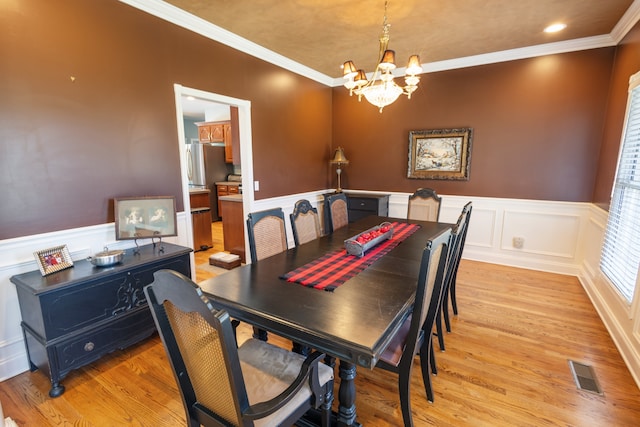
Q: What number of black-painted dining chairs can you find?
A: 8